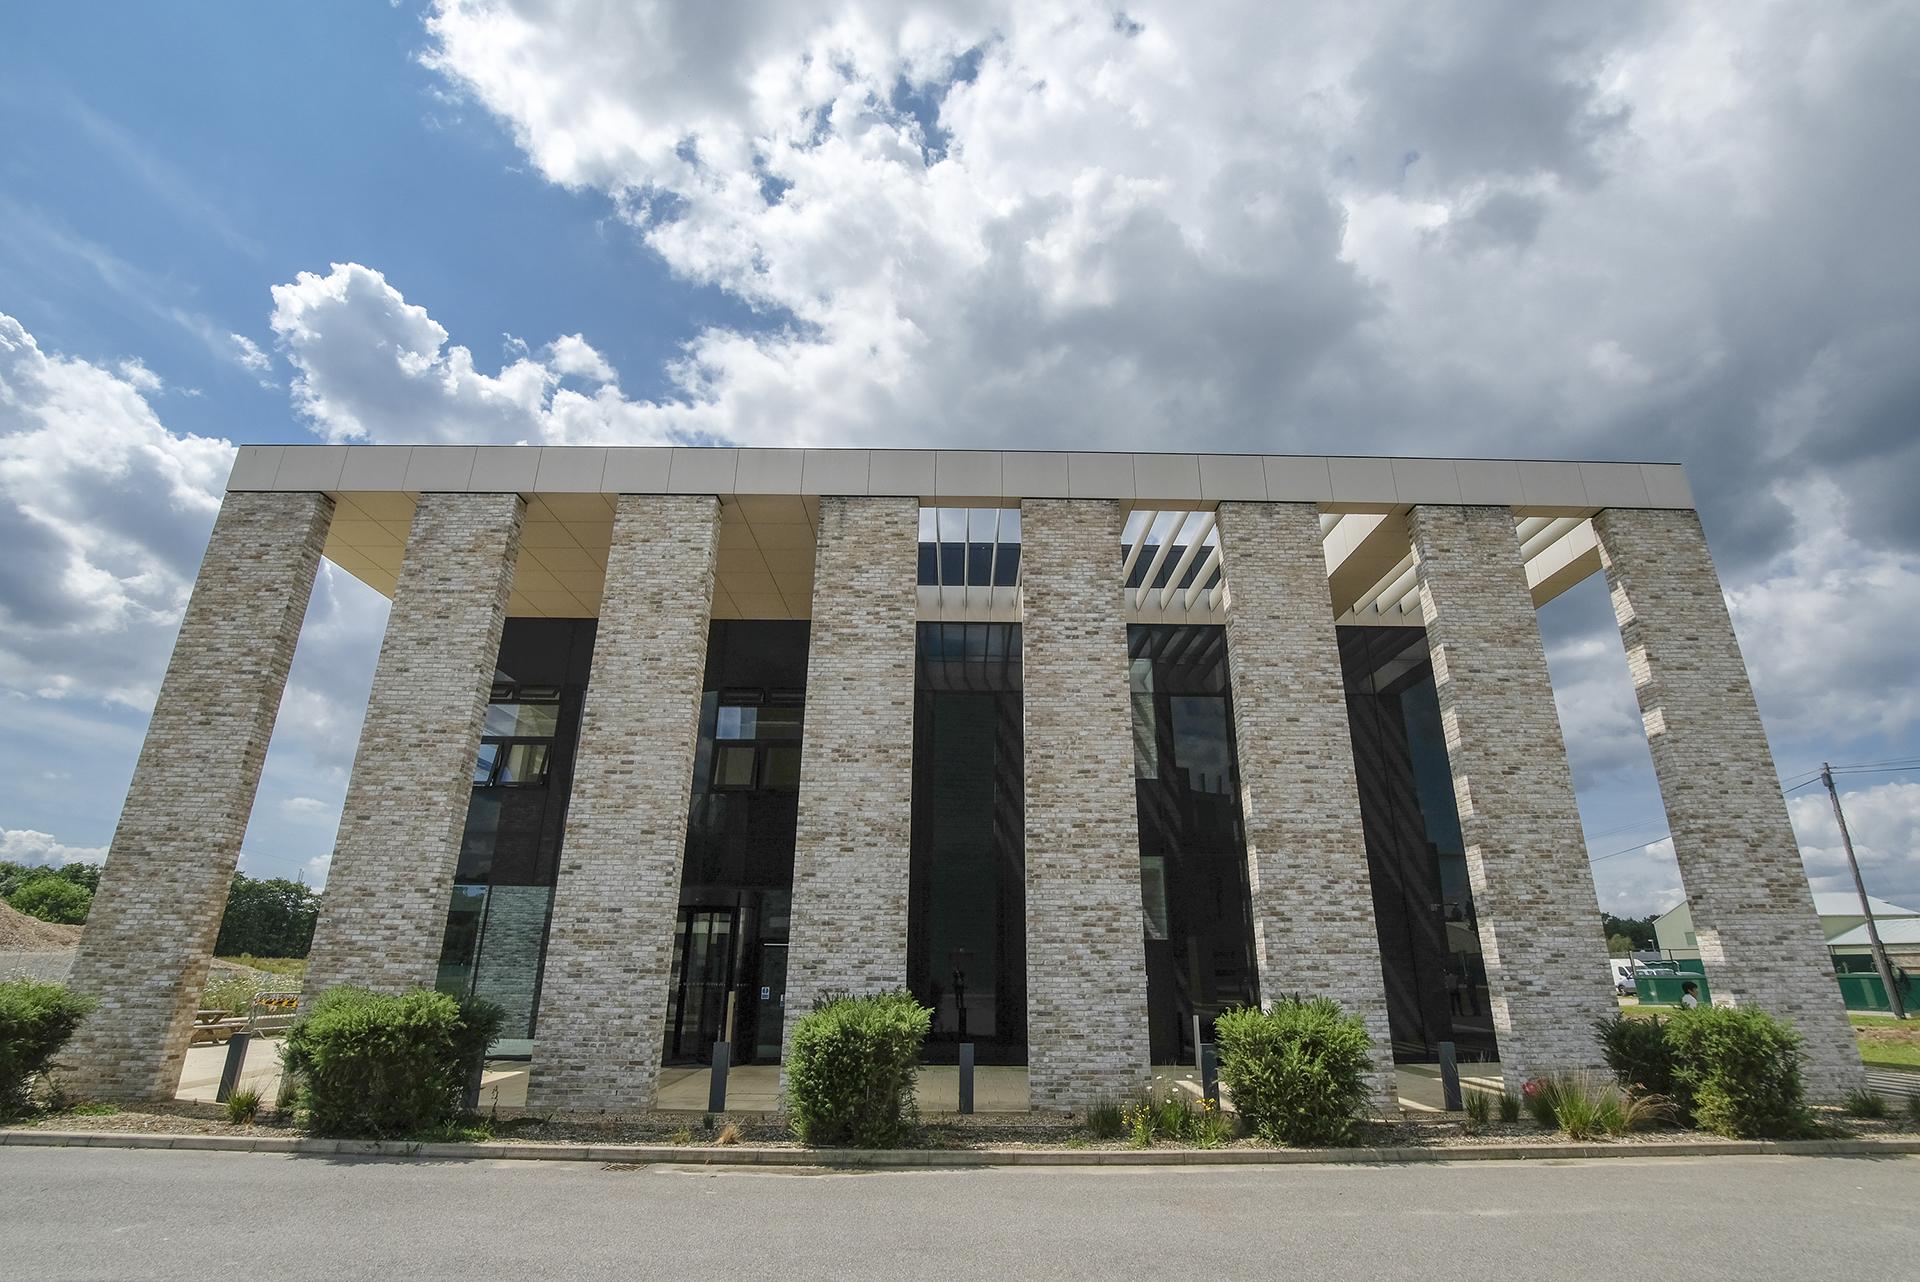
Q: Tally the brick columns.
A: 8